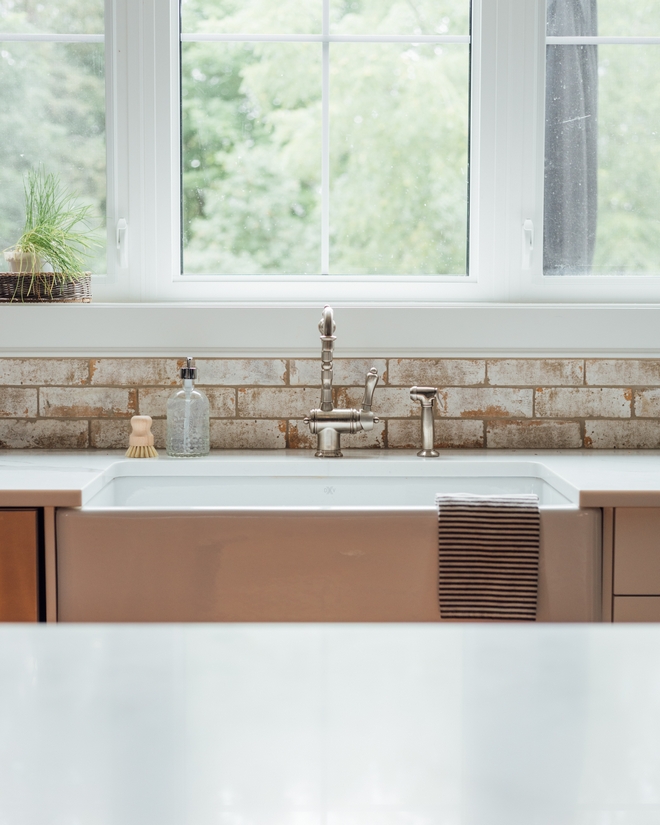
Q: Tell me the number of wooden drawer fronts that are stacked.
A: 2